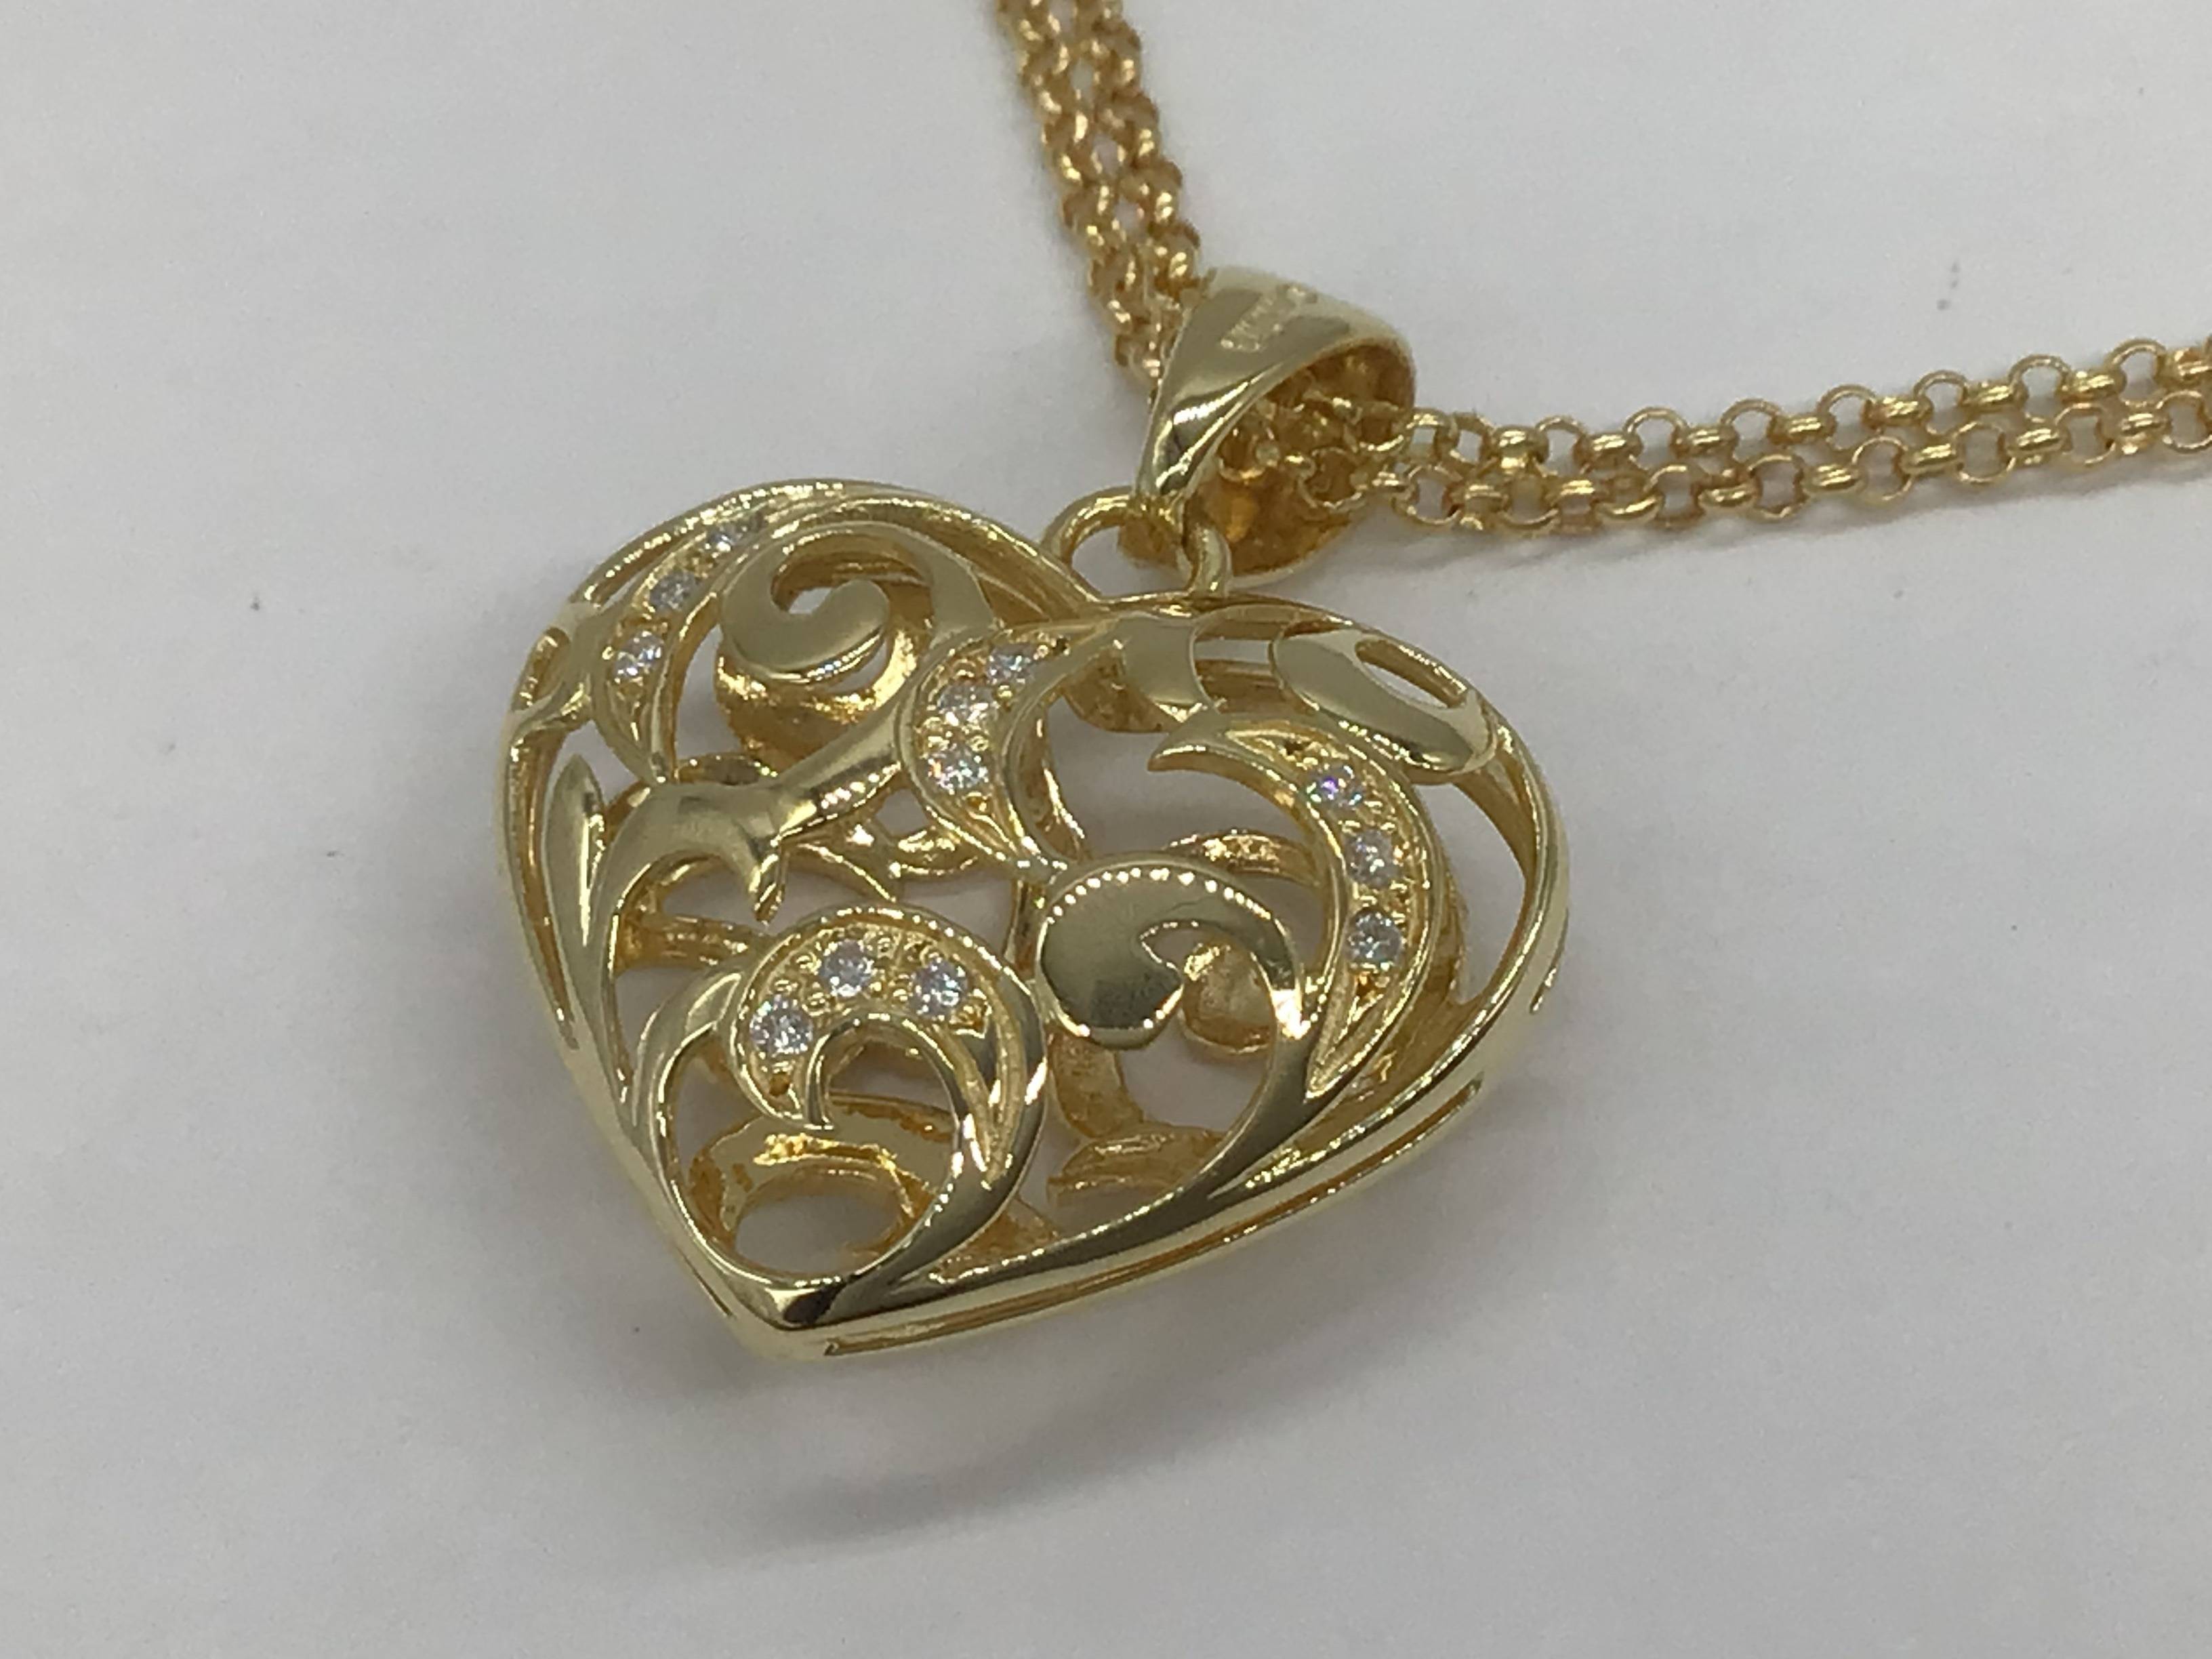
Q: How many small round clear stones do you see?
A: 12